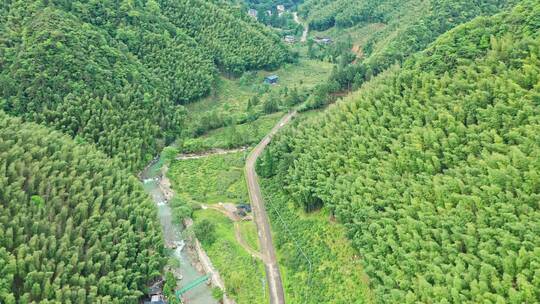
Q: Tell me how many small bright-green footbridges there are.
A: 1